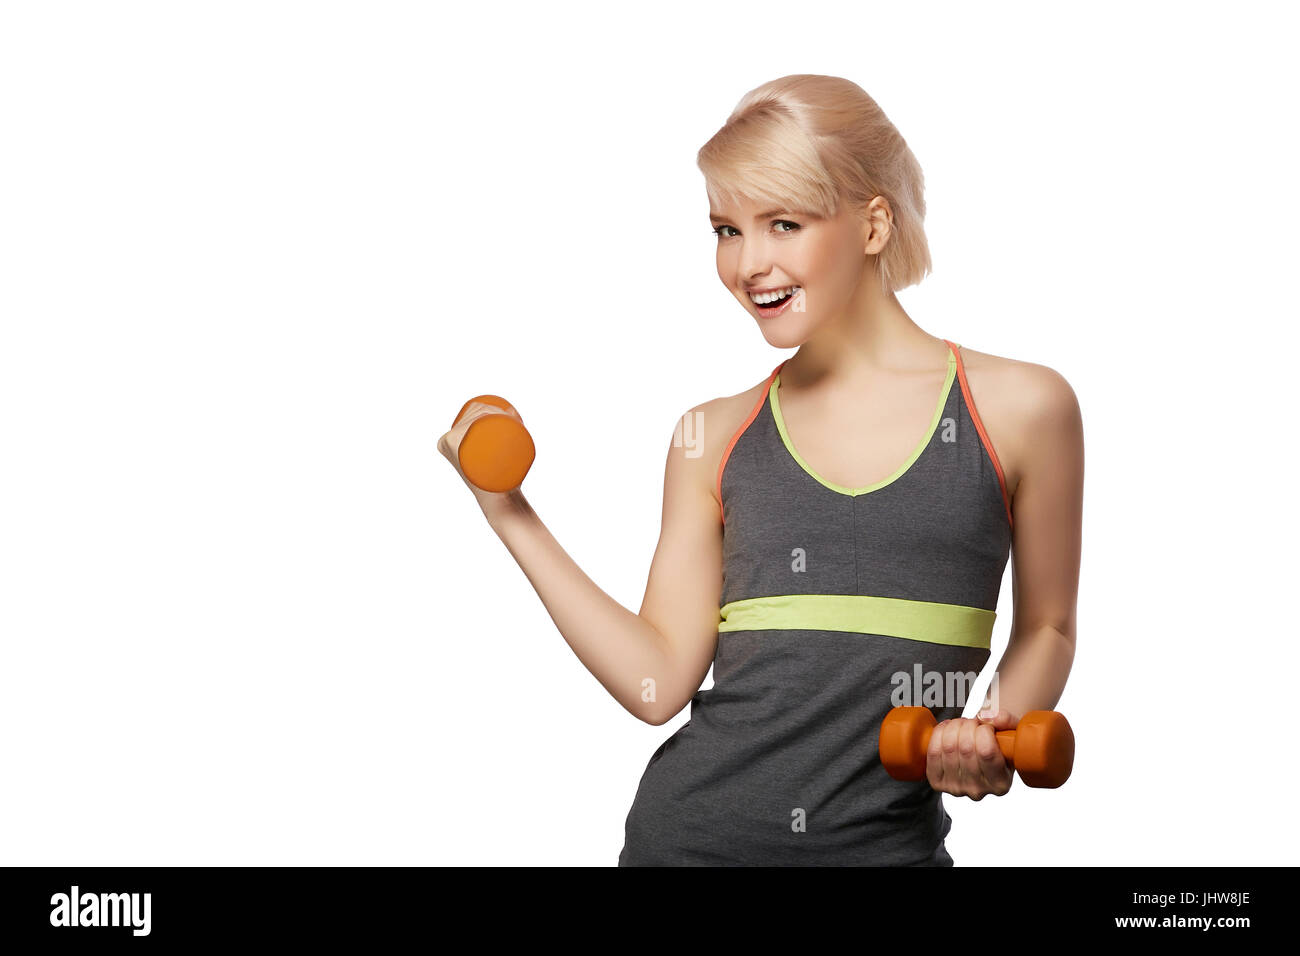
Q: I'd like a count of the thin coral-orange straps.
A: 2